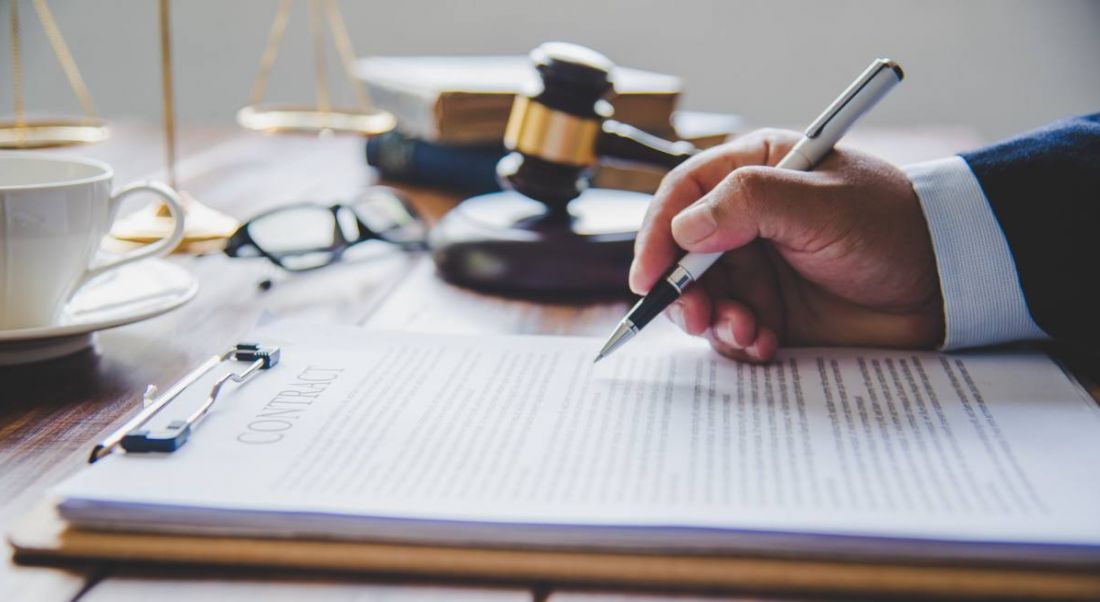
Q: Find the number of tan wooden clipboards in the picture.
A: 1